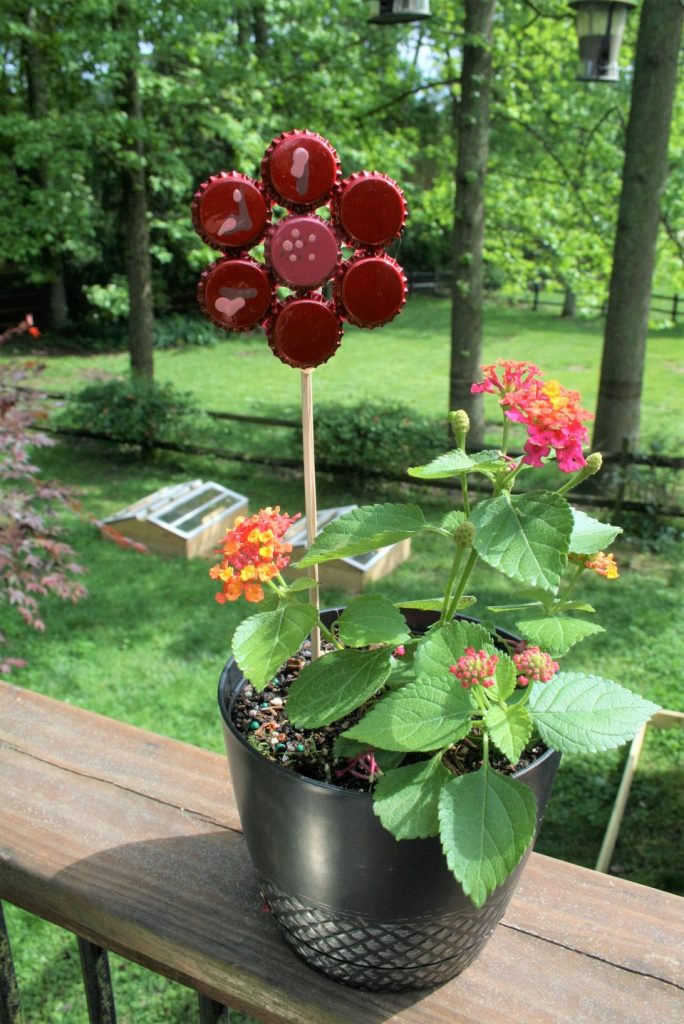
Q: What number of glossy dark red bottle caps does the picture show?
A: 6